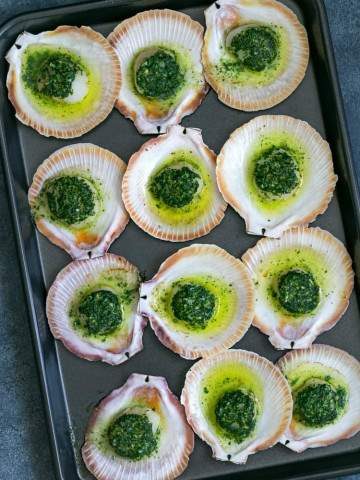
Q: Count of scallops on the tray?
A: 12